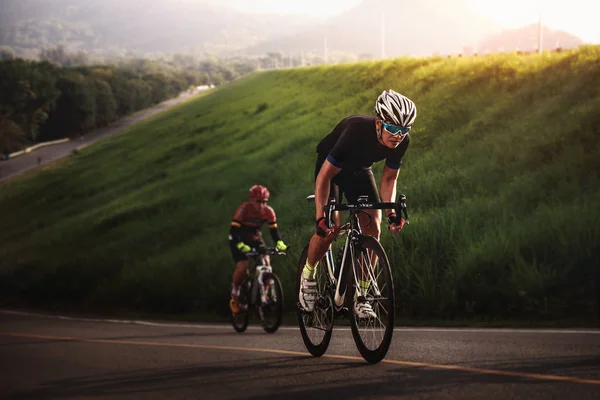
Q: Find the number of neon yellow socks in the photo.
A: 2